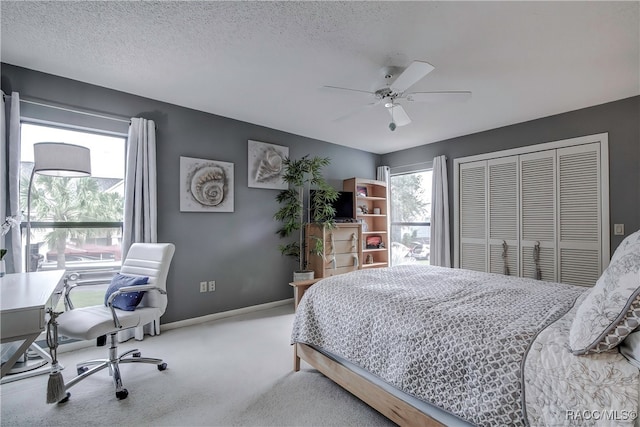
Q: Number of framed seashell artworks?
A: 2